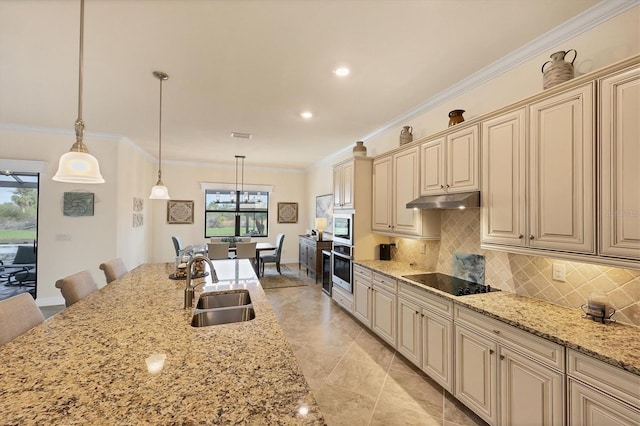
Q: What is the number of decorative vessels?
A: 4